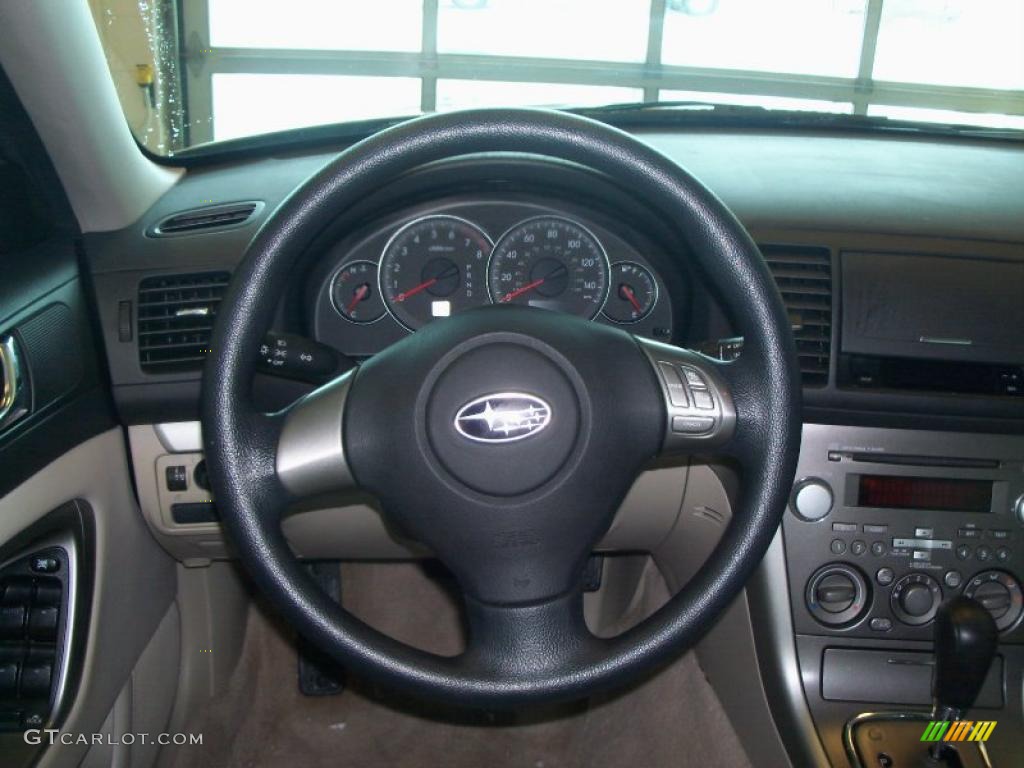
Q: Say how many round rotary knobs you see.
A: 5